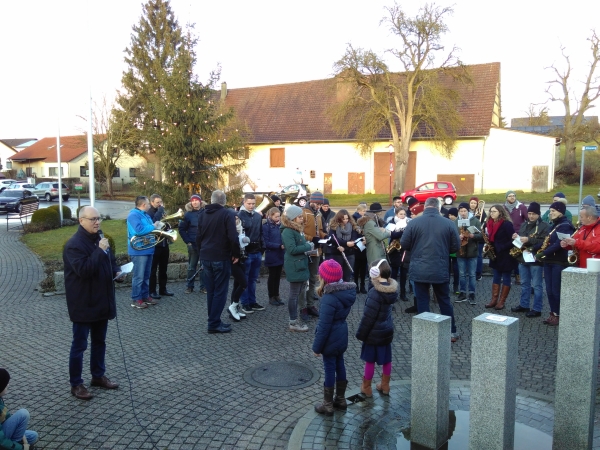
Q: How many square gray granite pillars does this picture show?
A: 3